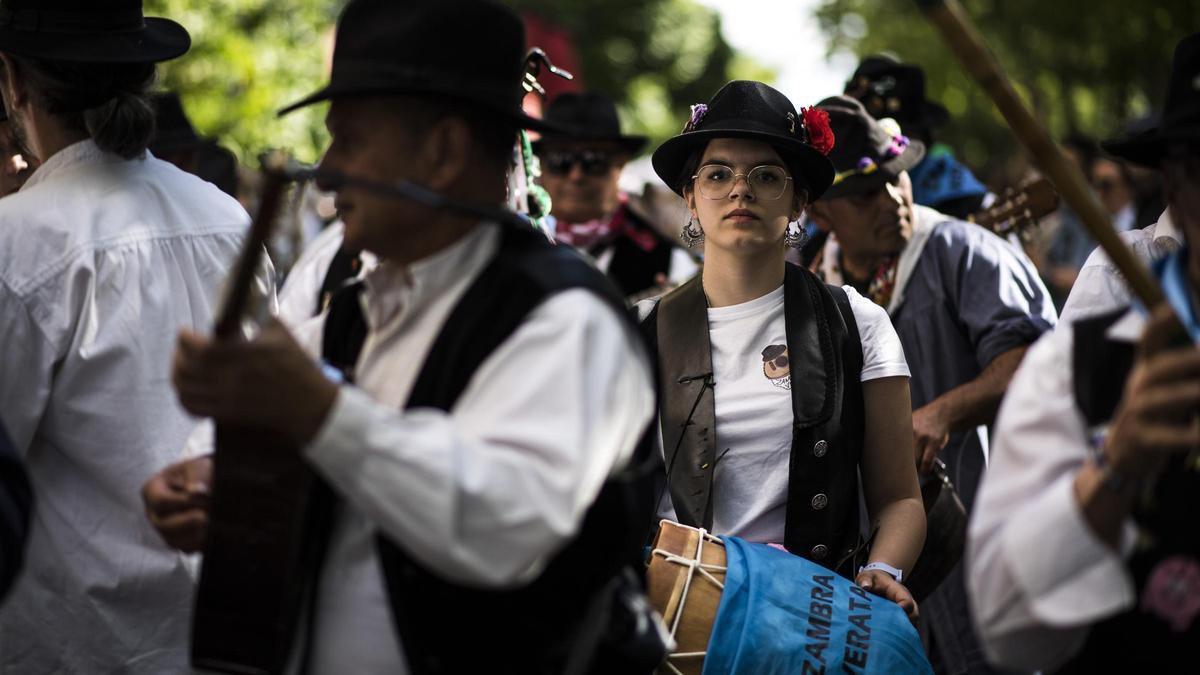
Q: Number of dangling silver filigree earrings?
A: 2